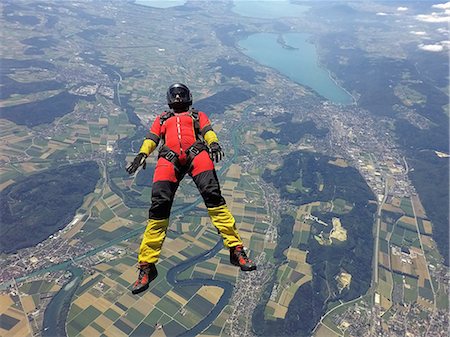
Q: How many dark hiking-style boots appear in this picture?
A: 2